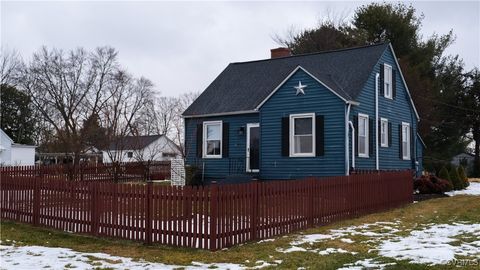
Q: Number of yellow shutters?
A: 0